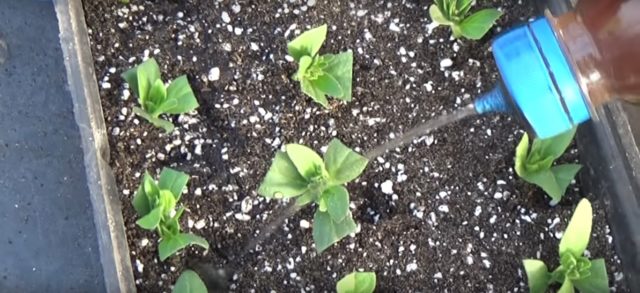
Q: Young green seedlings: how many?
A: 9